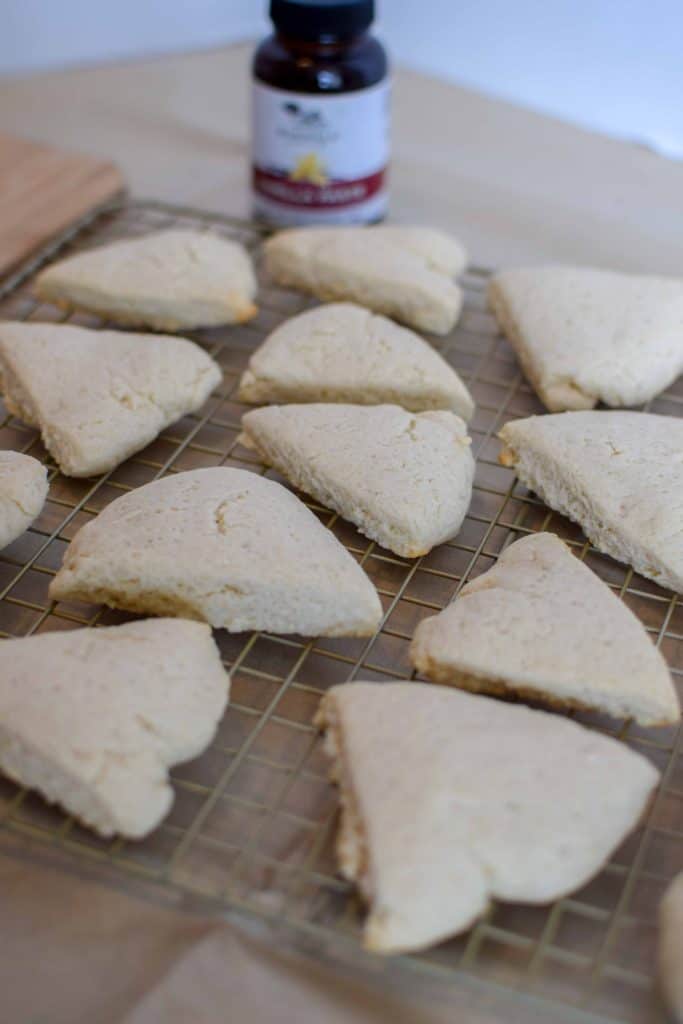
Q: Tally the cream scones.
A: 13